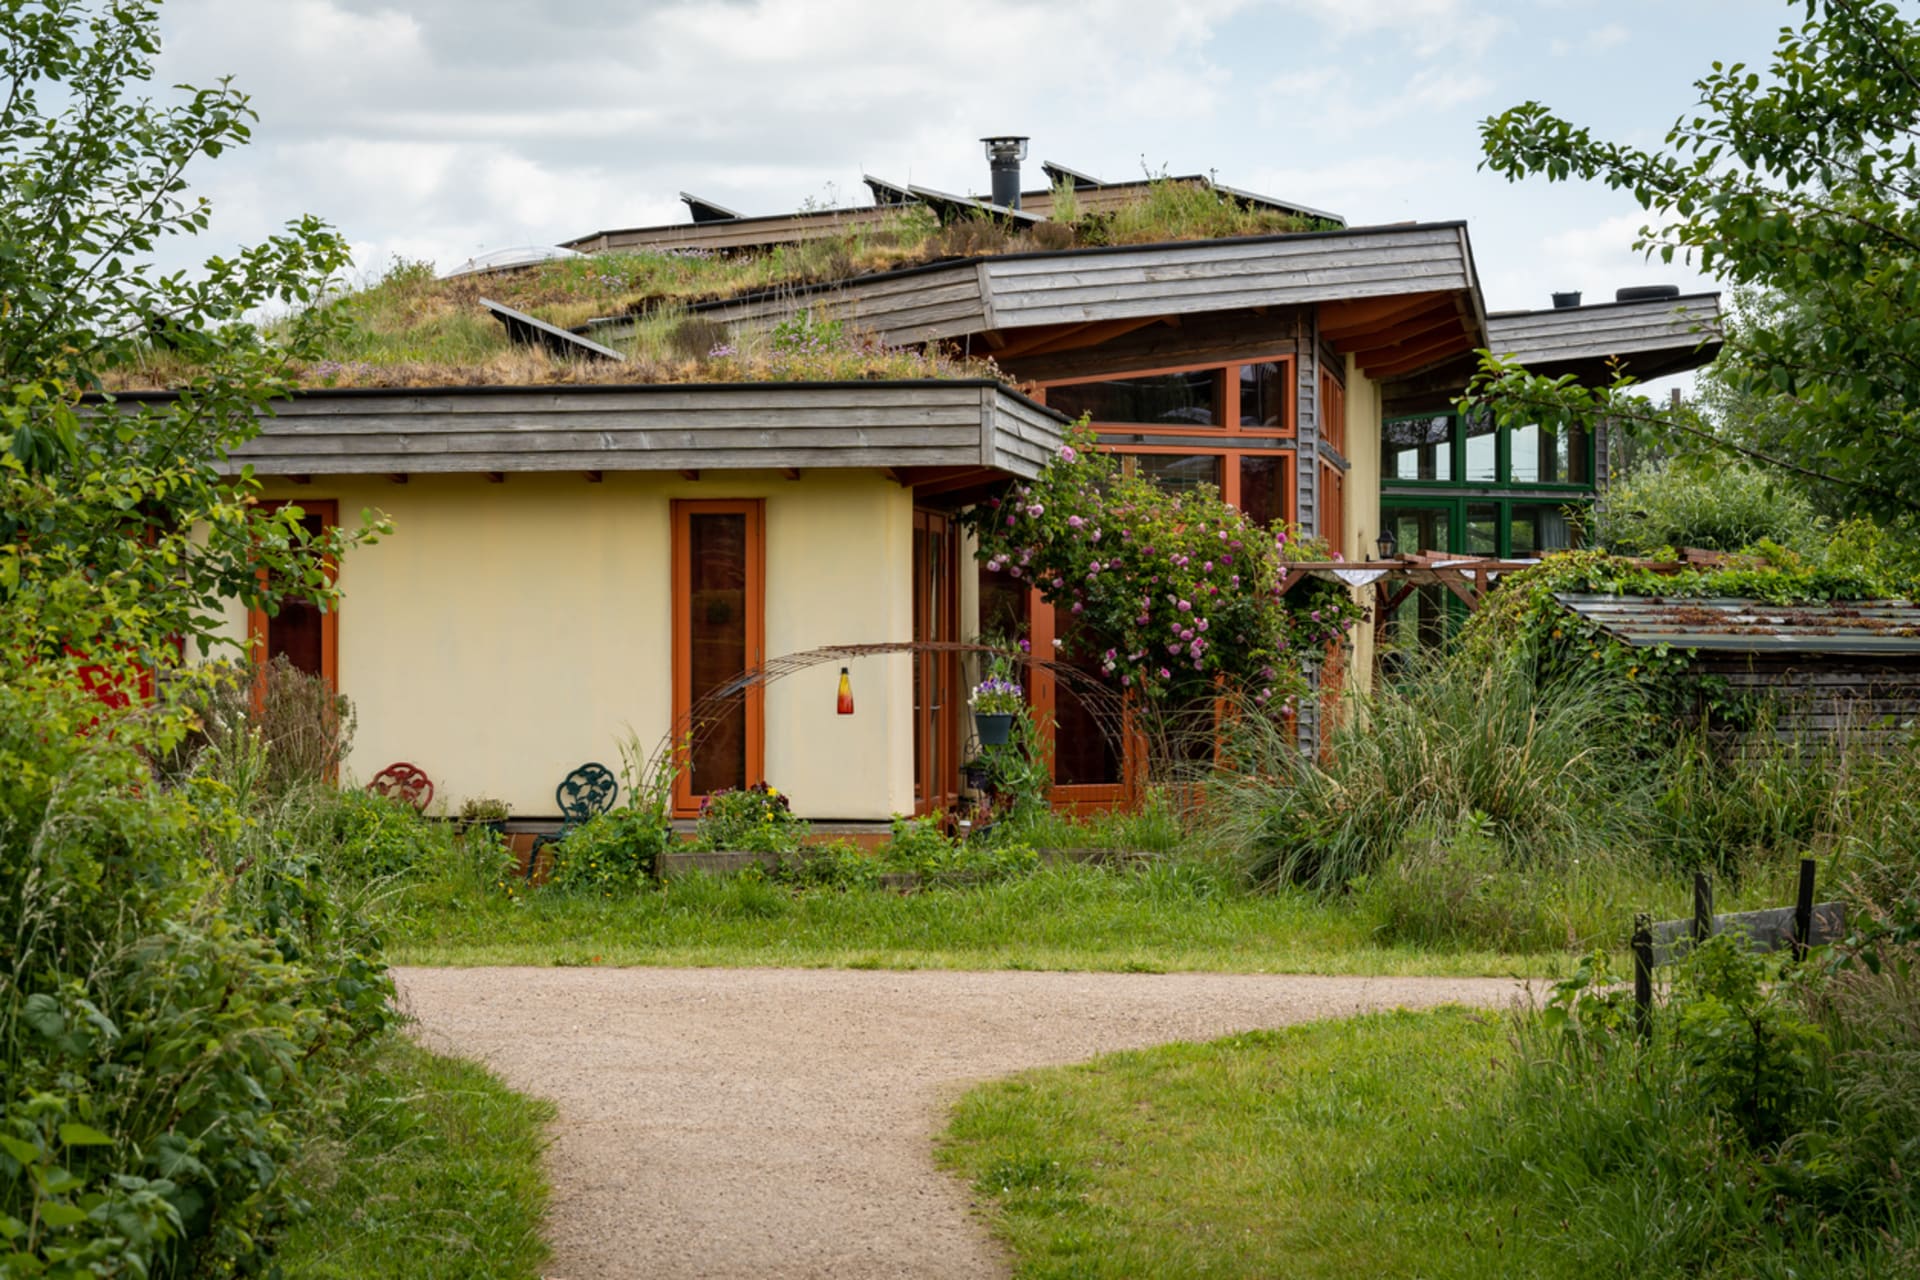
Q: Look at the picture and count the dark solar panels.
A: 6